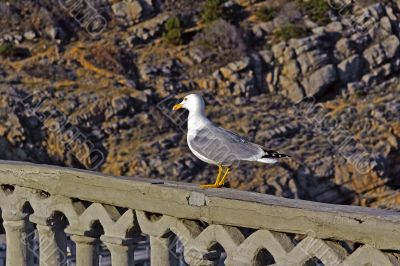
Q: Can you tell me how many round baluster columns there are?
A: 5